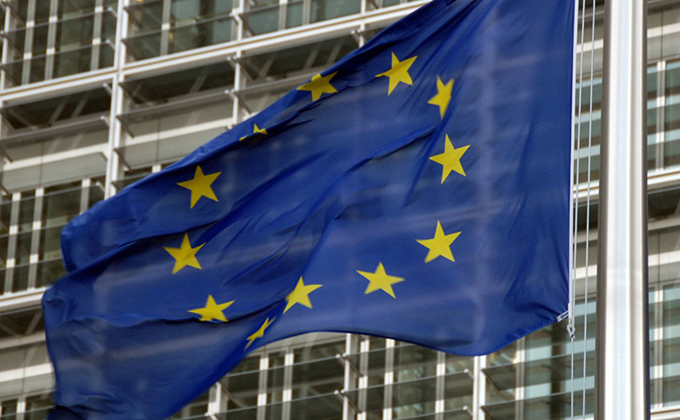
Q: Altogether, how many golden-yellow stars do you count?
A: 12